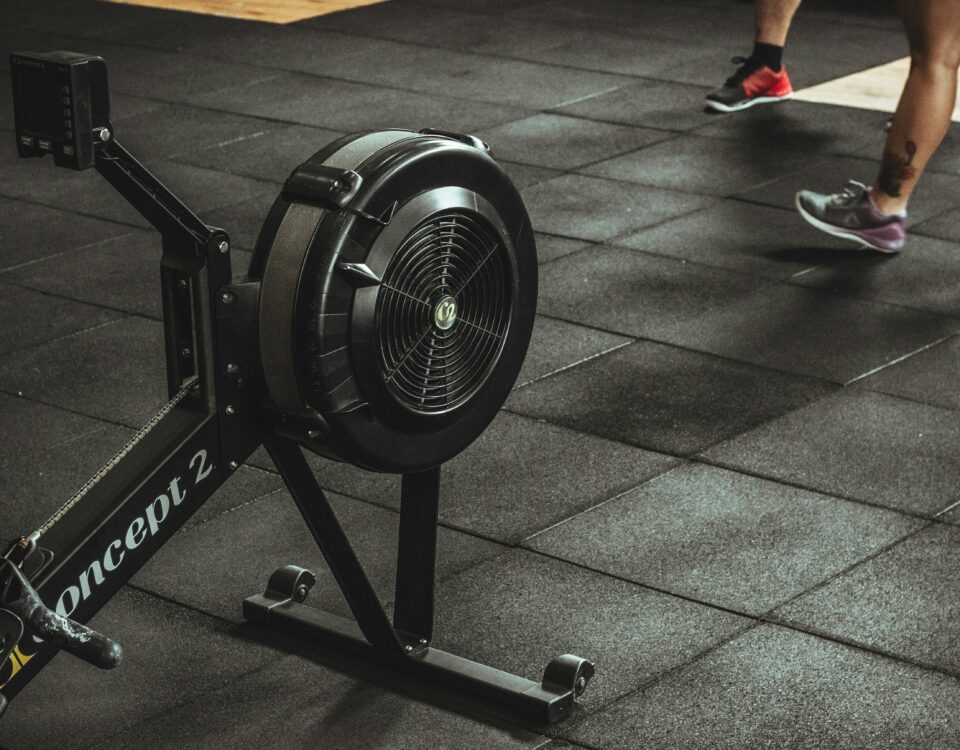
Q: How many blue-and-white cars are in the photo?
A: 0